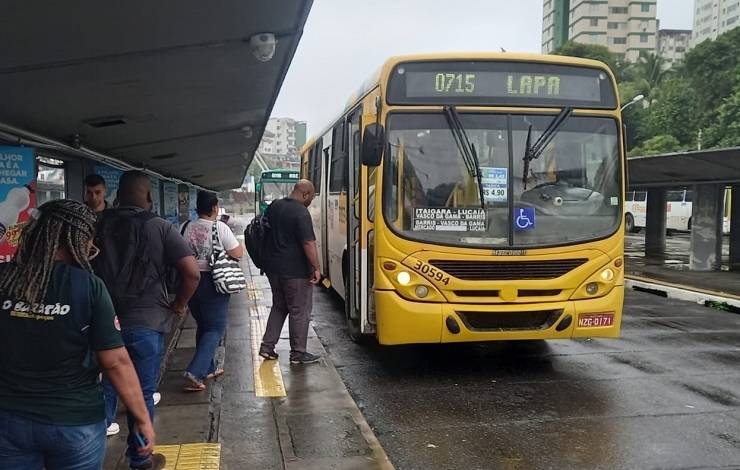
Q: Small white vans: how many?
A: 0